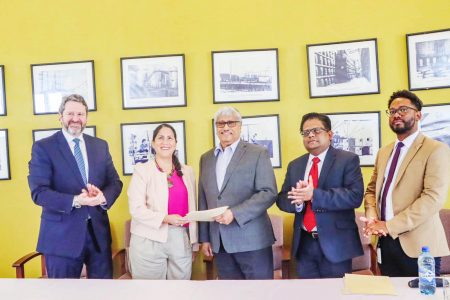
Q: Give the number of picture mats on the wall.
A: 12